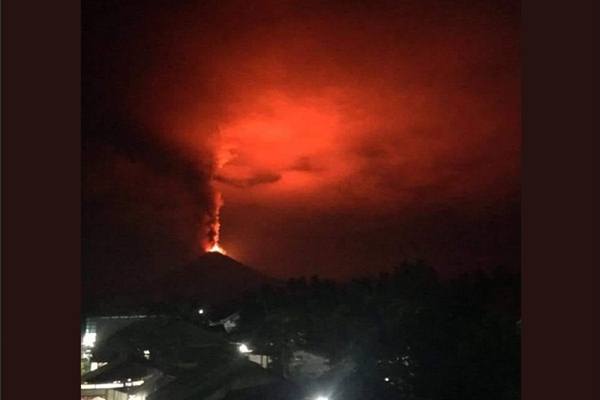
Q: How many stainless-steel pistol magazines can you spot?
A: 0